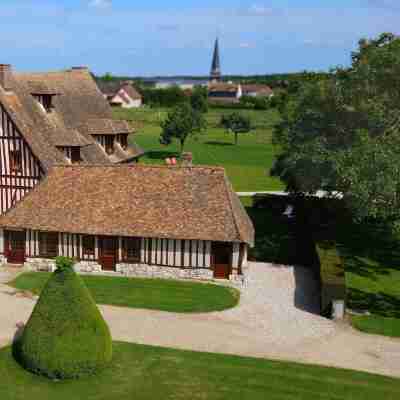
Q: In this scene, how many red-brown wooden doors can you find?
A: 3